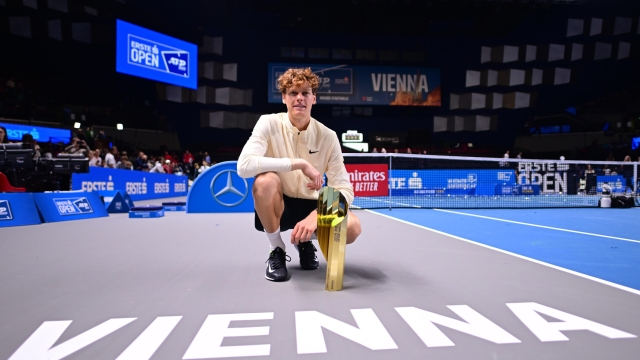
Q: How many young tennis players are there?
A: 1